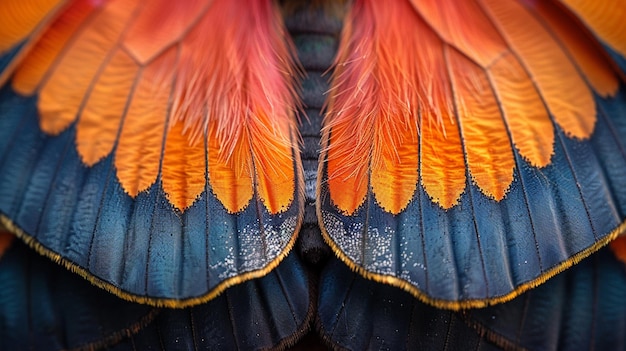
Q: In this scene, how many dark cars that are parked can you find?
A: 0